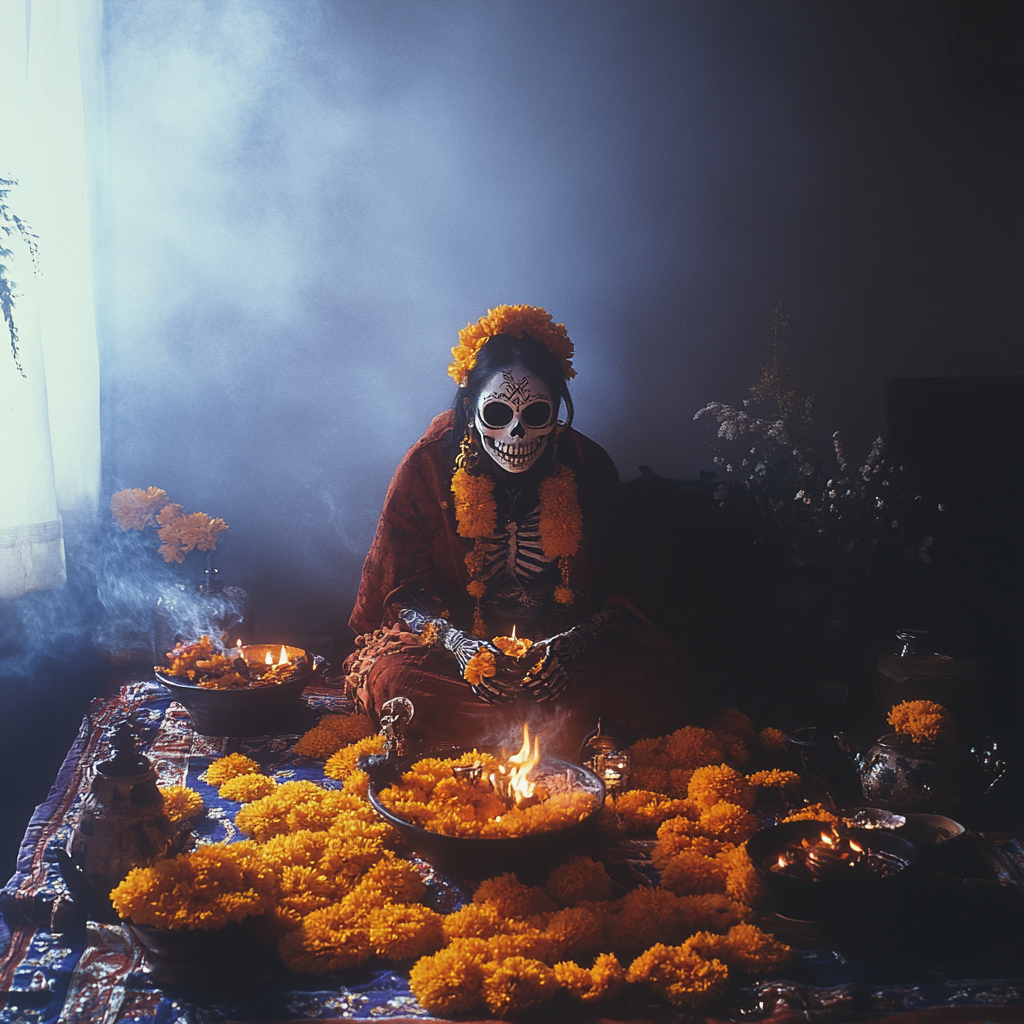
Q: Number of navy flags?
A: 0